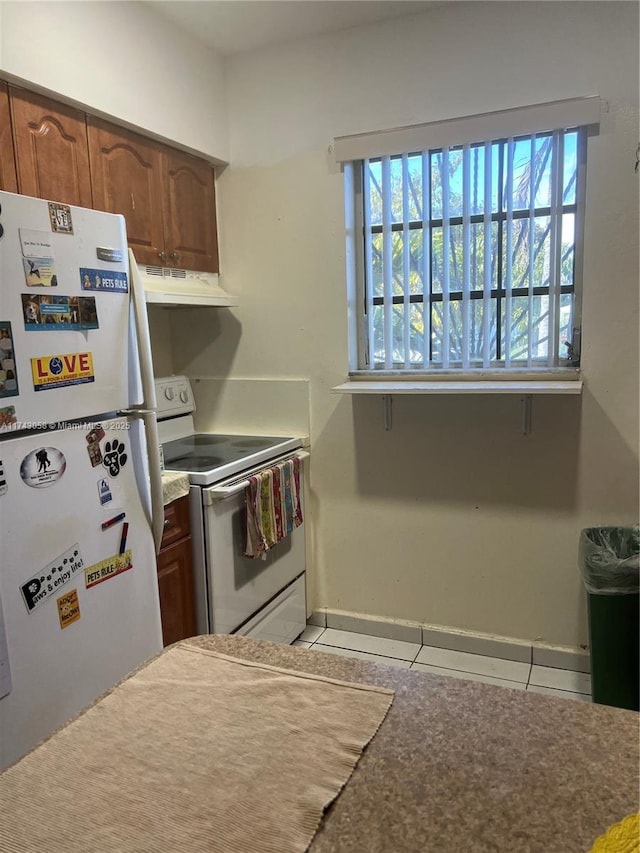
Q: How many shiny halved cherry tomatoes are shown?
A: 0